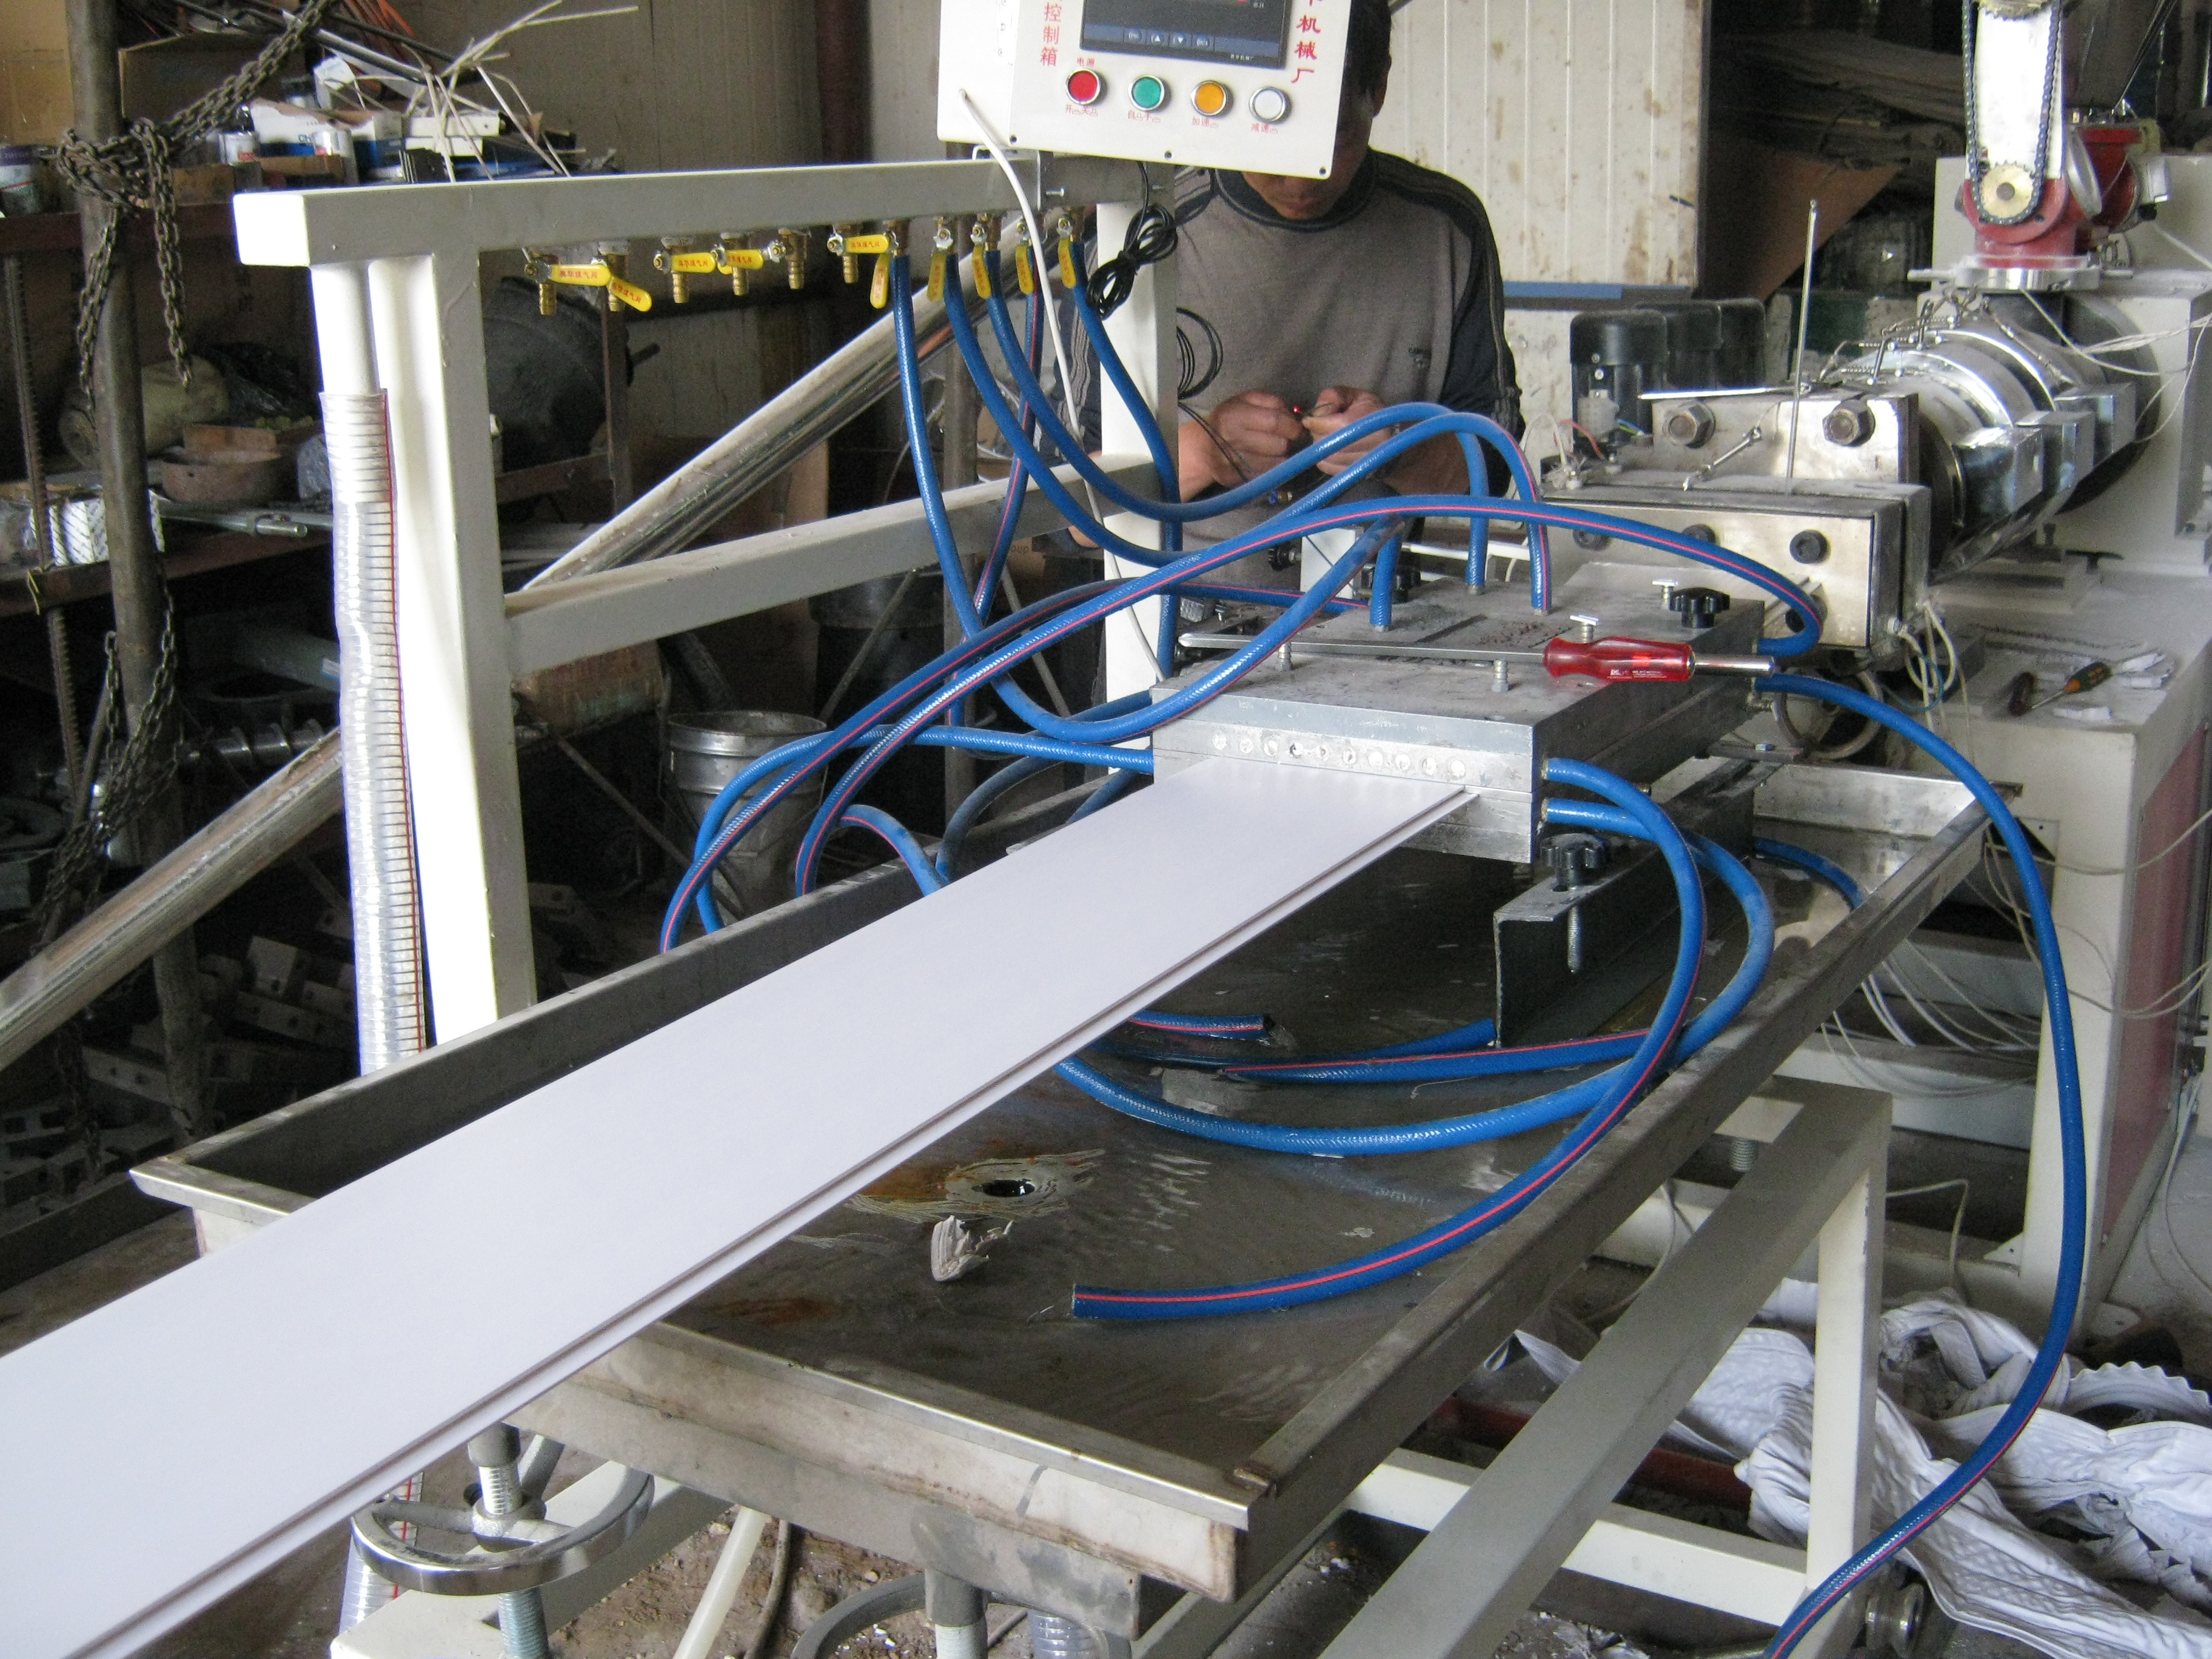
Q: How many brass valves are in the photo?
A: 11